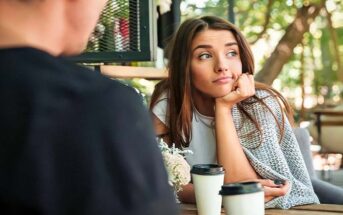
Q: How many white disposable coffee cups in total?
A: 2